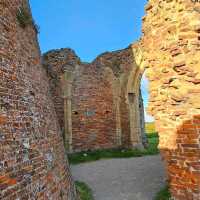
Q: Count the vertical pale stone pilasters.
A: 3